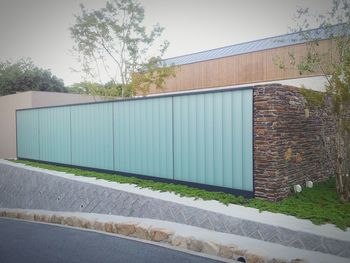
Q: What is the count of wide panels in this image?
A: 5